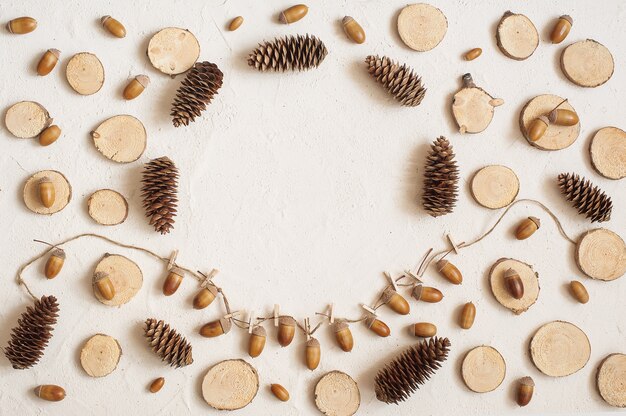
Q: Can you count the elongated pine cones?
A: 9